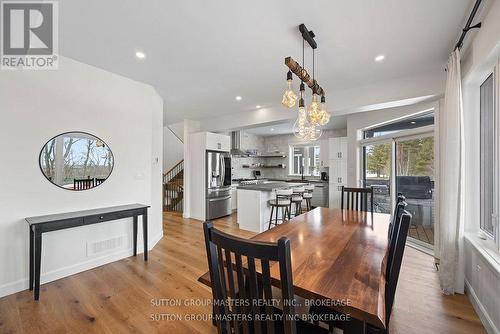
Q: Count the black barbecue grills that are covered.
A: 1